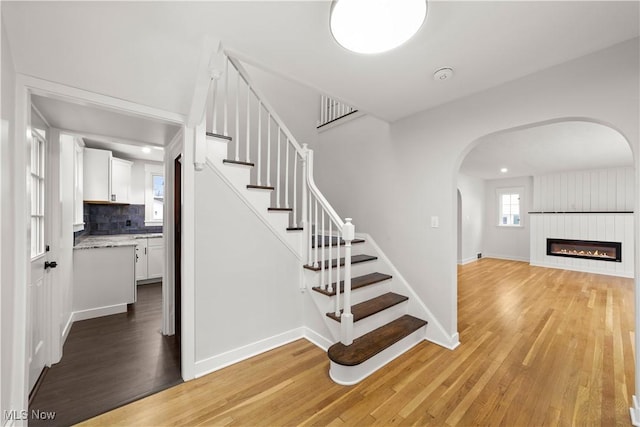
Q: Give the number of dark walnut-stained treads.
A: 10